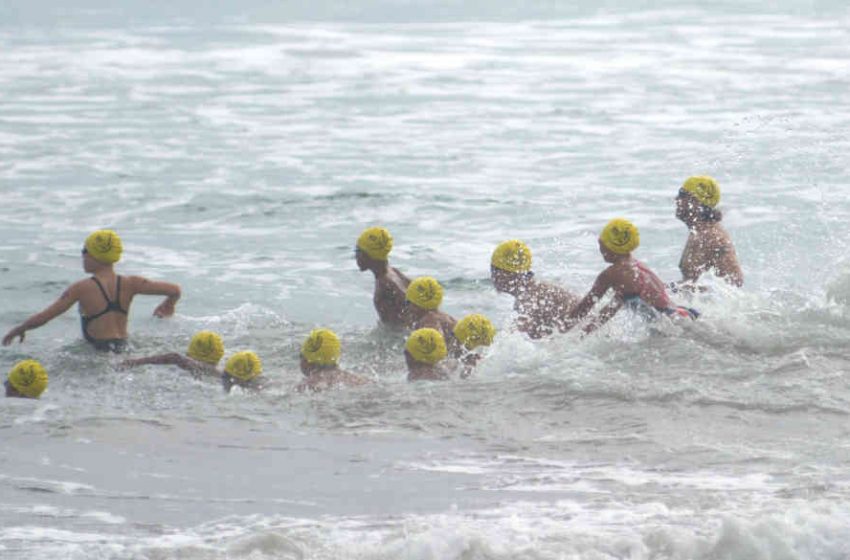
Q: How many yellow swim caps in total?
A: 12